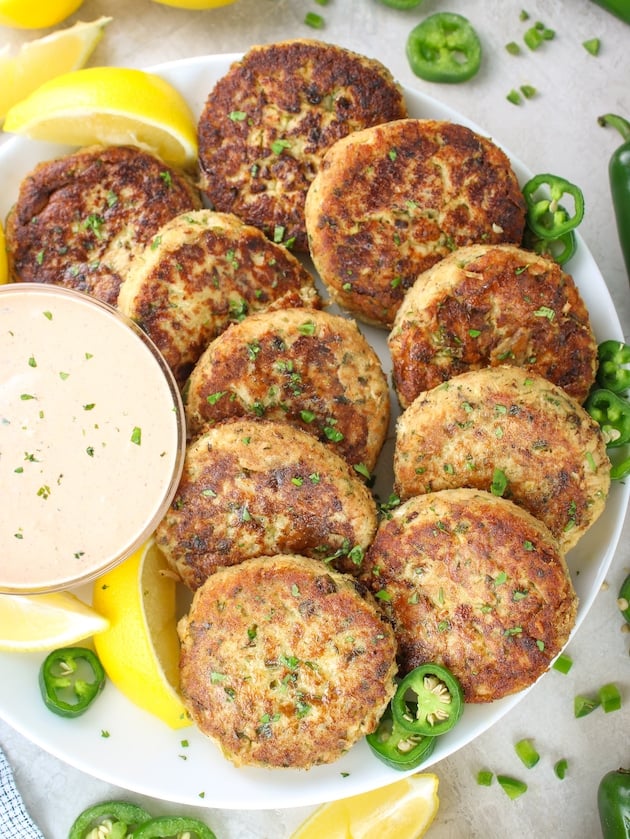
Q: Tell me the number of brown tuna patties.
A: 10